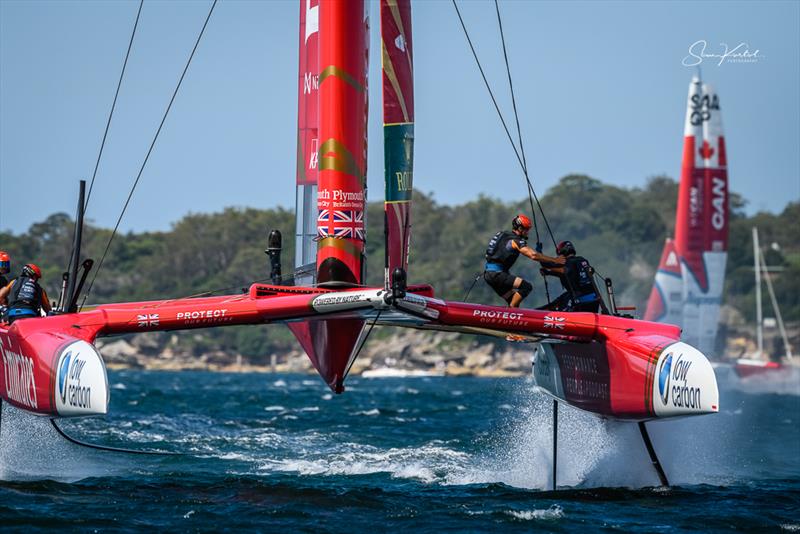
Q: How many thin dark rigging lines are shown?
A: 4